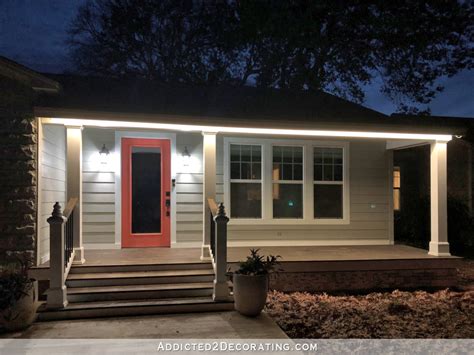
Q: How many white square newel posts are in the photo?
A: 2